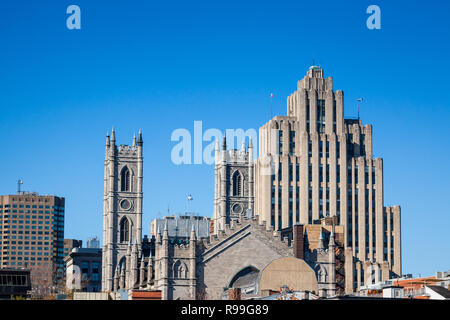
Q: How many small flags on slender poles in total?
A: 3